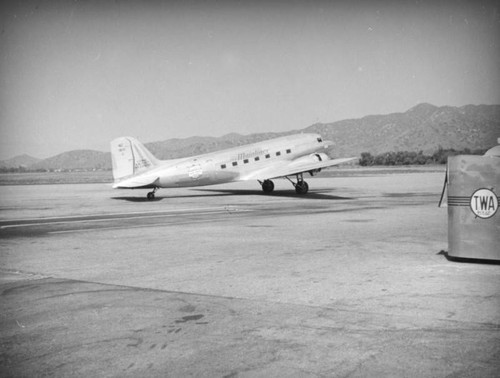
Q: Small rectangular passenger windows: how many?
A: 7